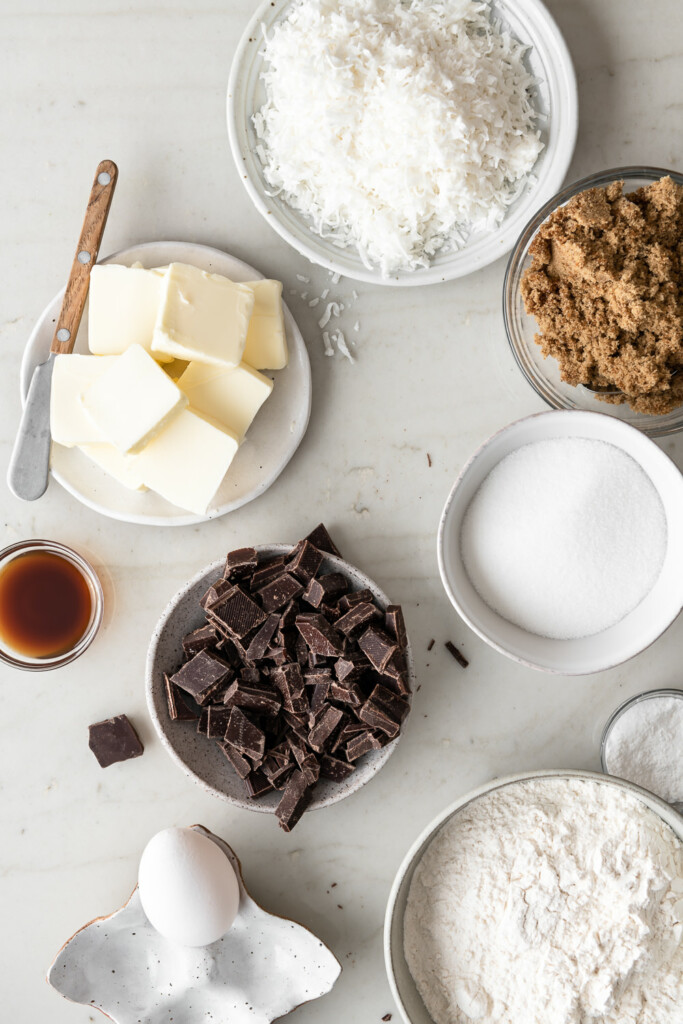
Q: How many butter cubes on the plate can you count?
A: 8